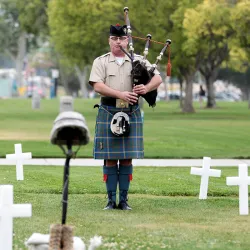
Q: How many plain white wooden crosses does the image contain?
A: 4